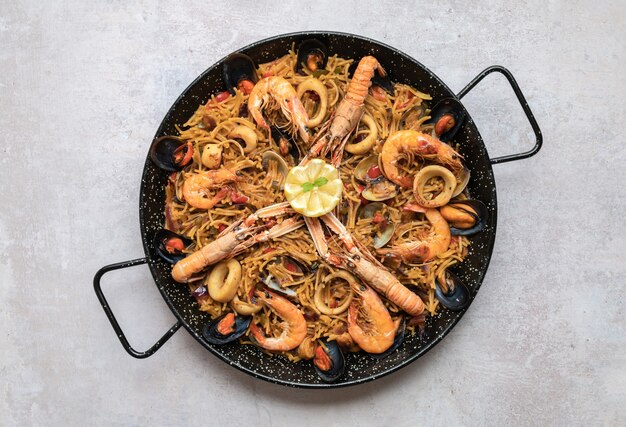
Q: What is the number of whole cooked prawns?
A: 6